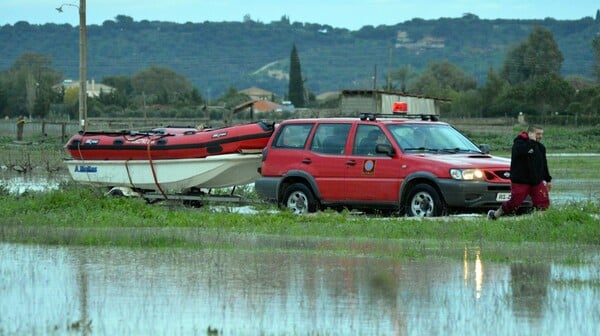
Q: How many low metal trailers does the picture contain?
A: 1